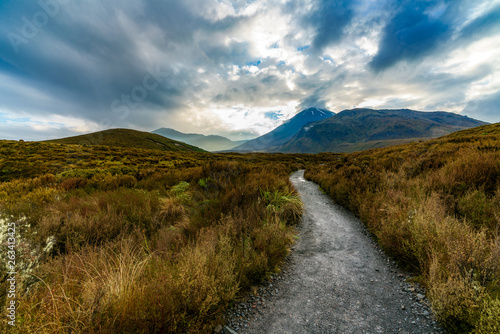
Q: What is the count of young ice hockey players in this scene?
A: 0